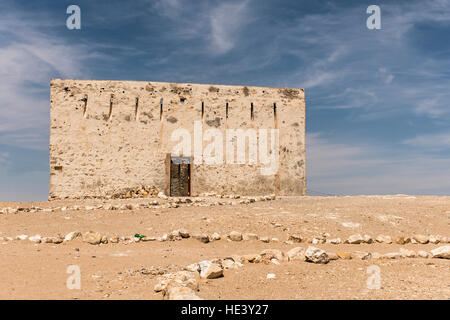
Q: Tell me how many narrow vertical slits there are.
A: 8